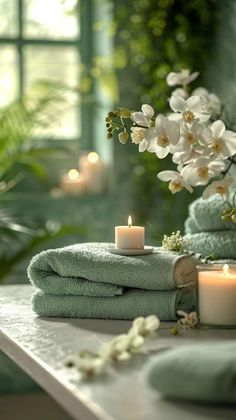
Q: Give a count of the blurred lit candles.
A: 2